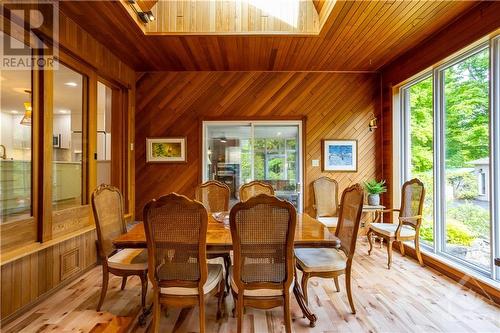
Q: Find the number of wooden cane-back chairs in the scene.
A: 8